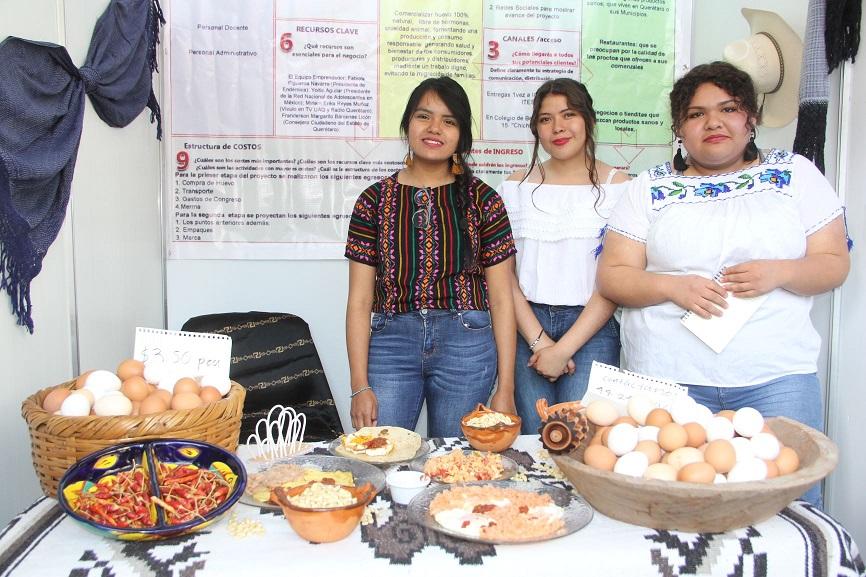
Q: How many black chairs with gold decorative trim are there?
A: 1